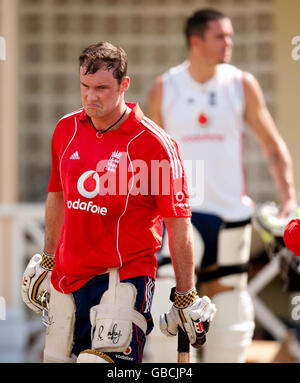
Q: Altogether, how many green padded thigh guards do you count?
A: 0